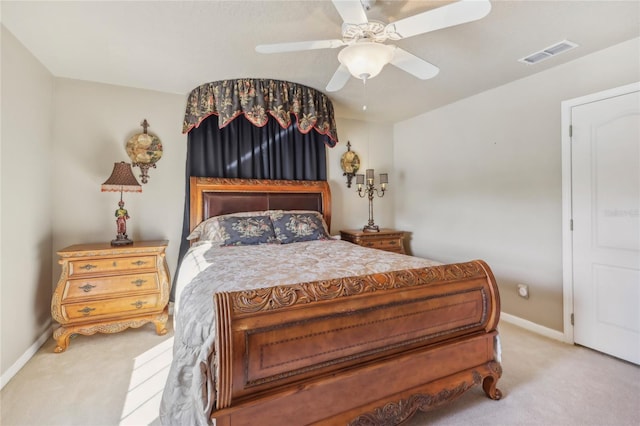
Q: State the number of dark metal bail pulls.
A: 8